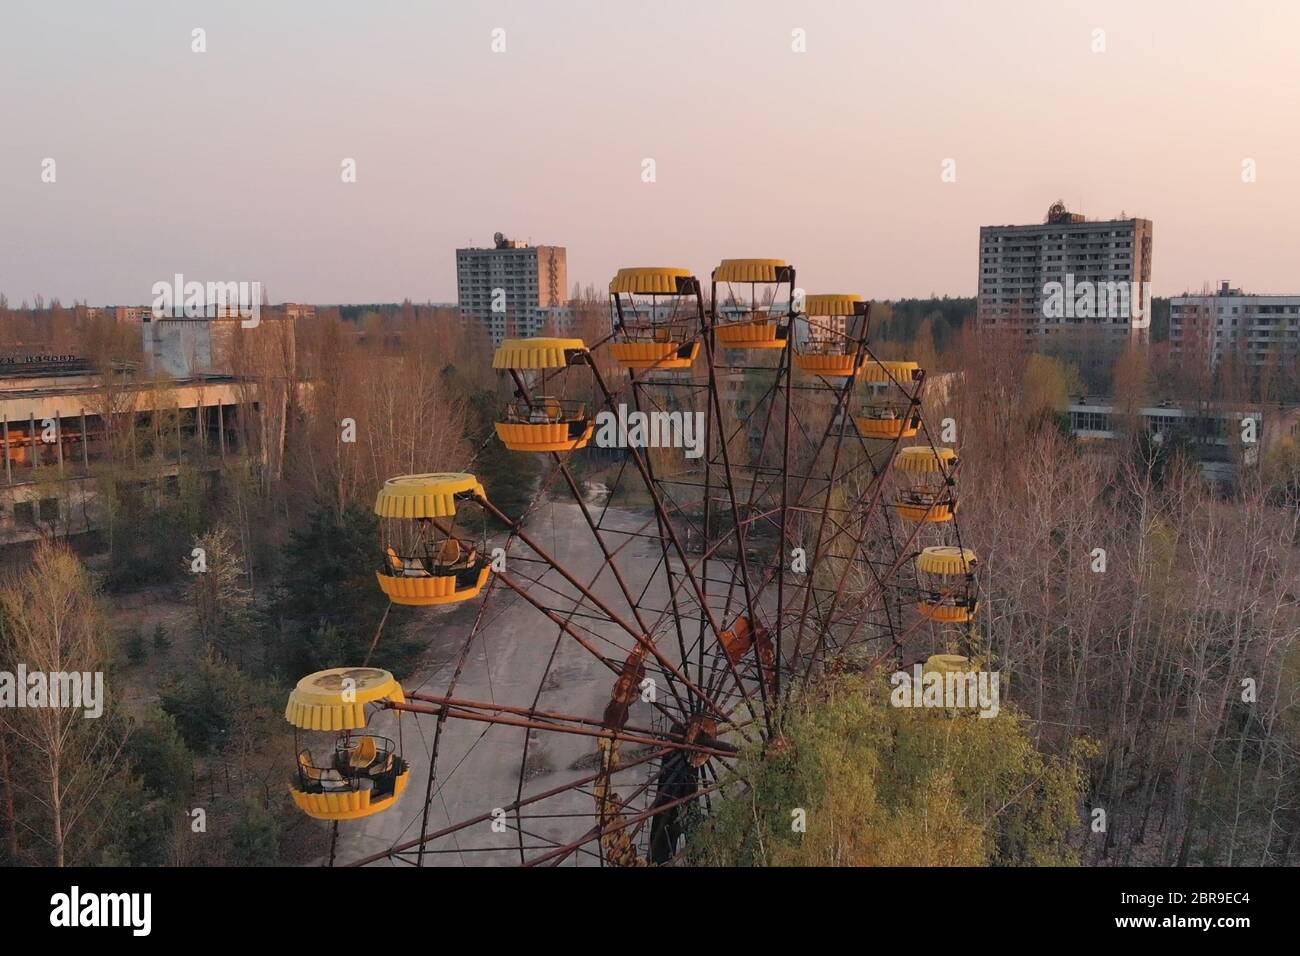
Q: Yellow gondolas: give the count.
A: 10